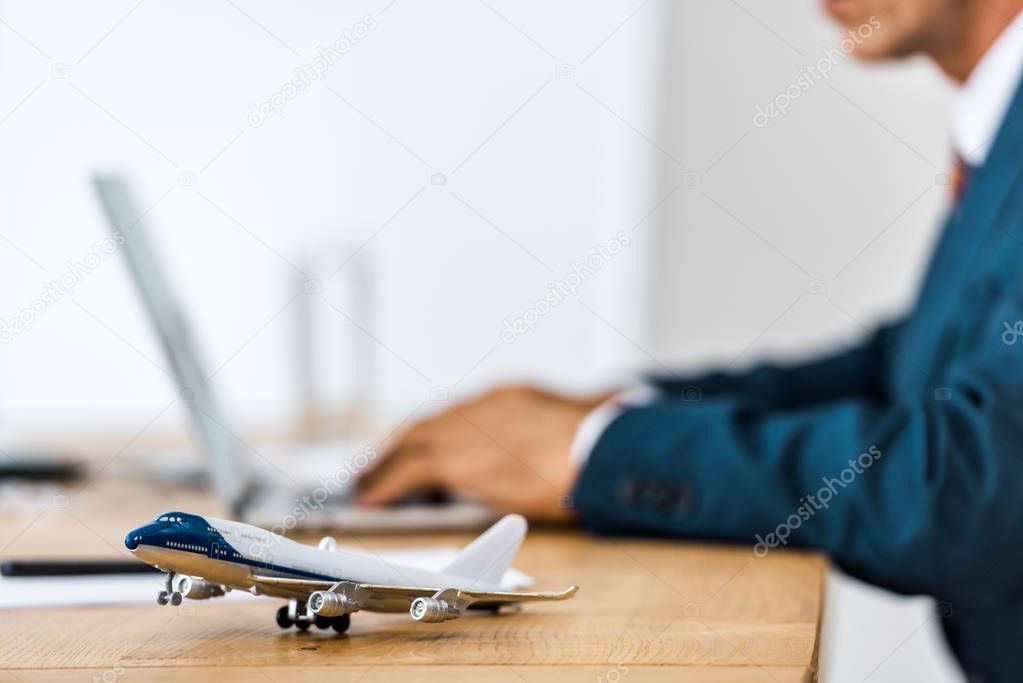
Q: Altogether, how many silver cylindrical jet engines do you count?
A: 3